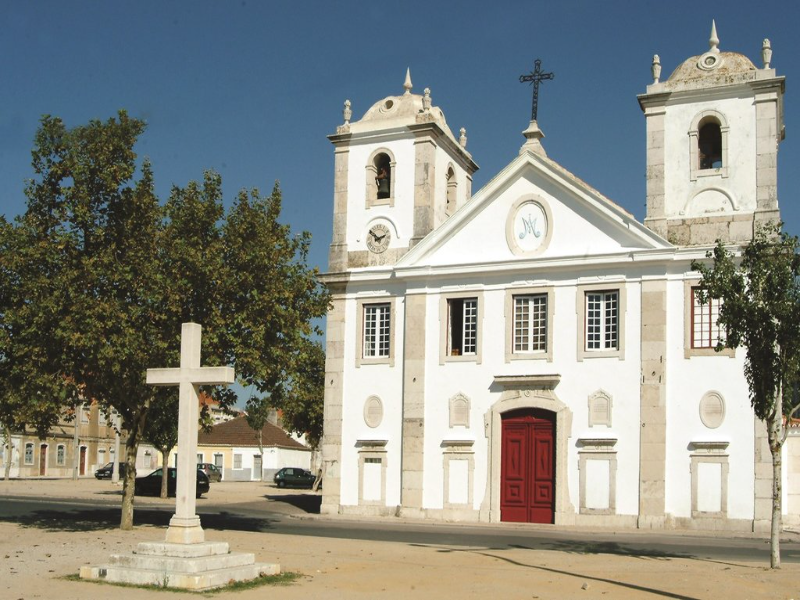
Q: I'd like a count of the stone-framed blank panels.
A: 4